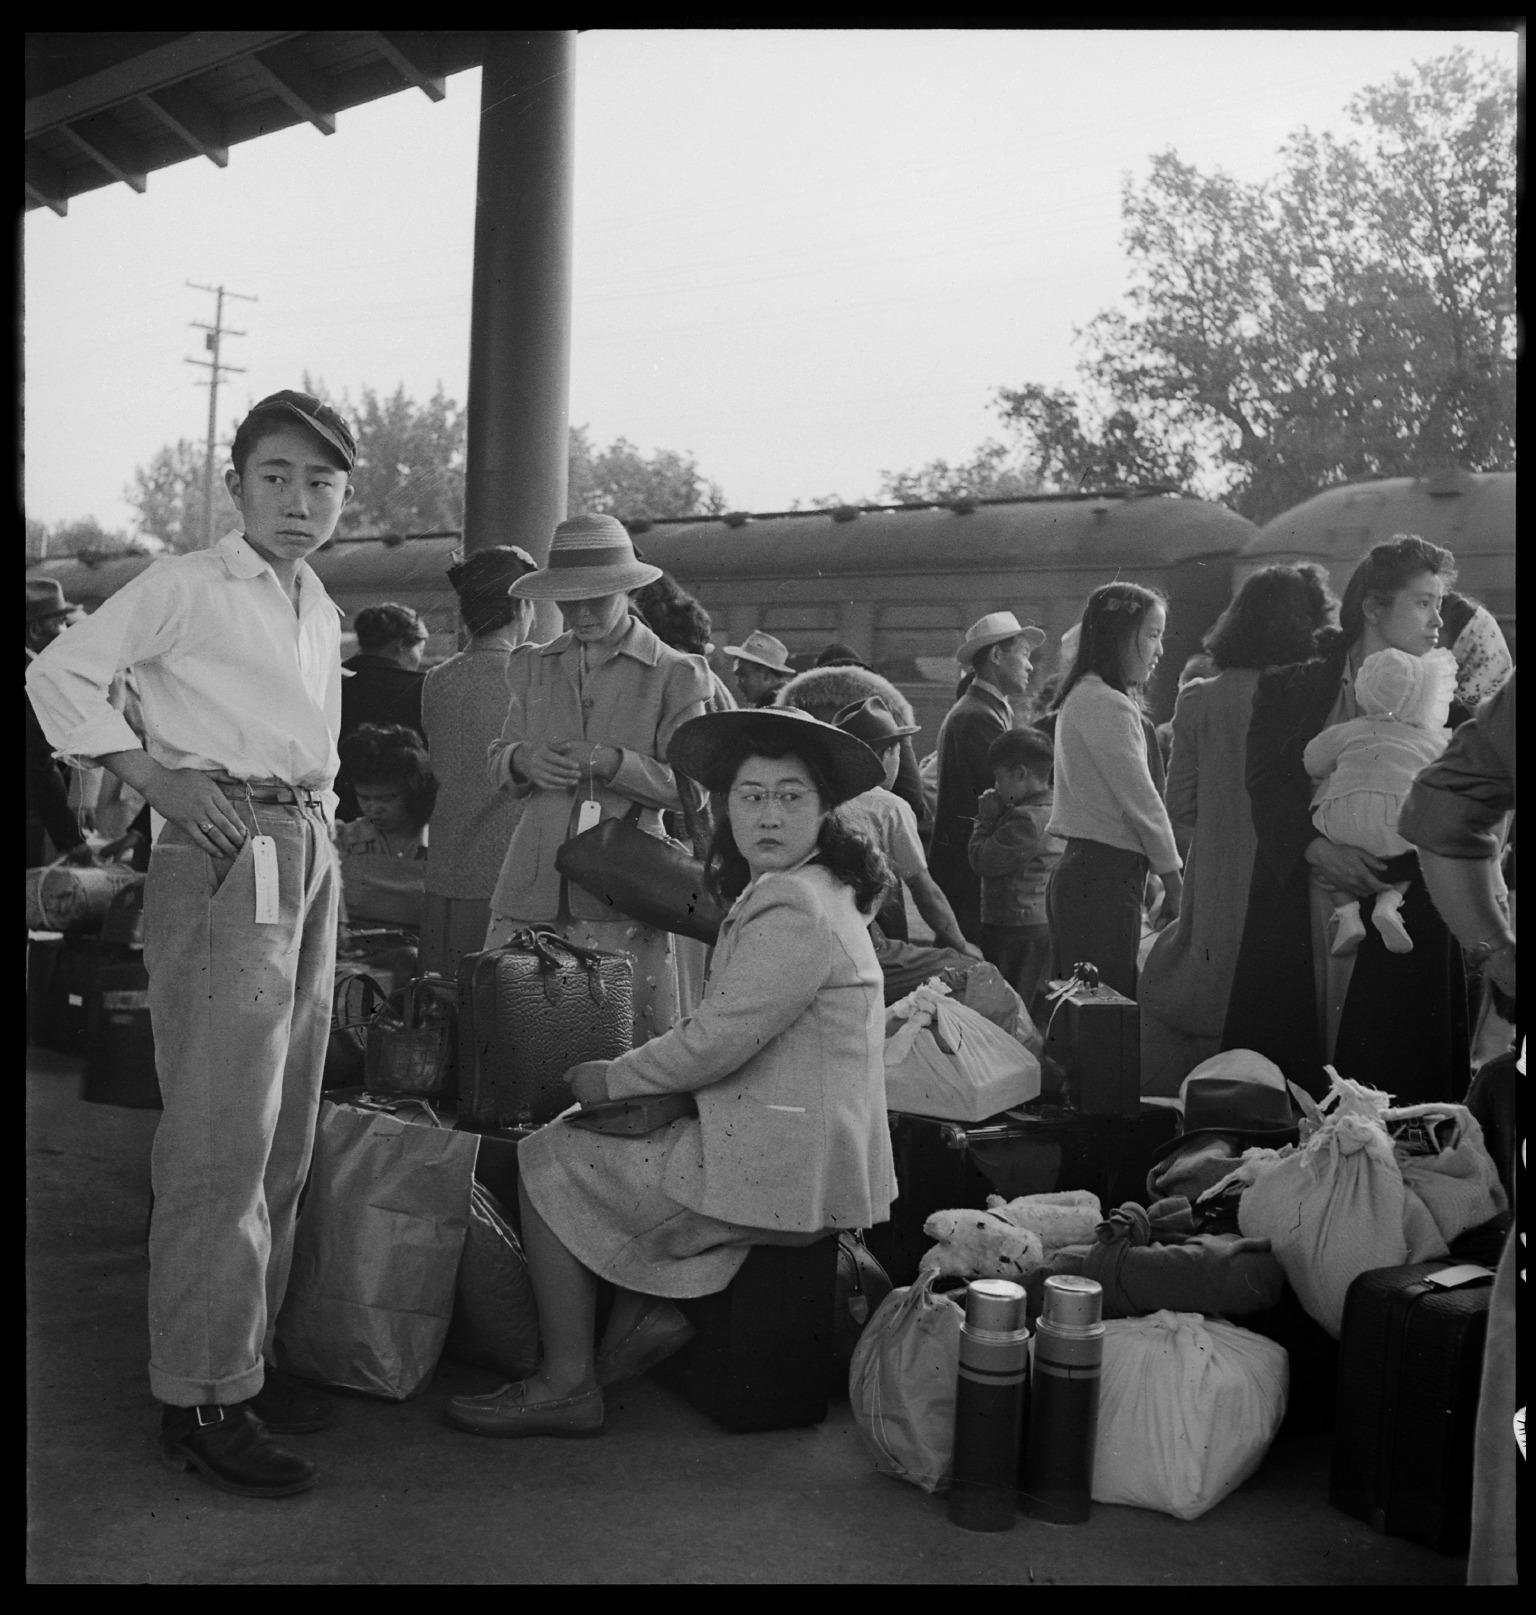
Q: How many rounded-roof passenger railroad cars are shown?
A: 2